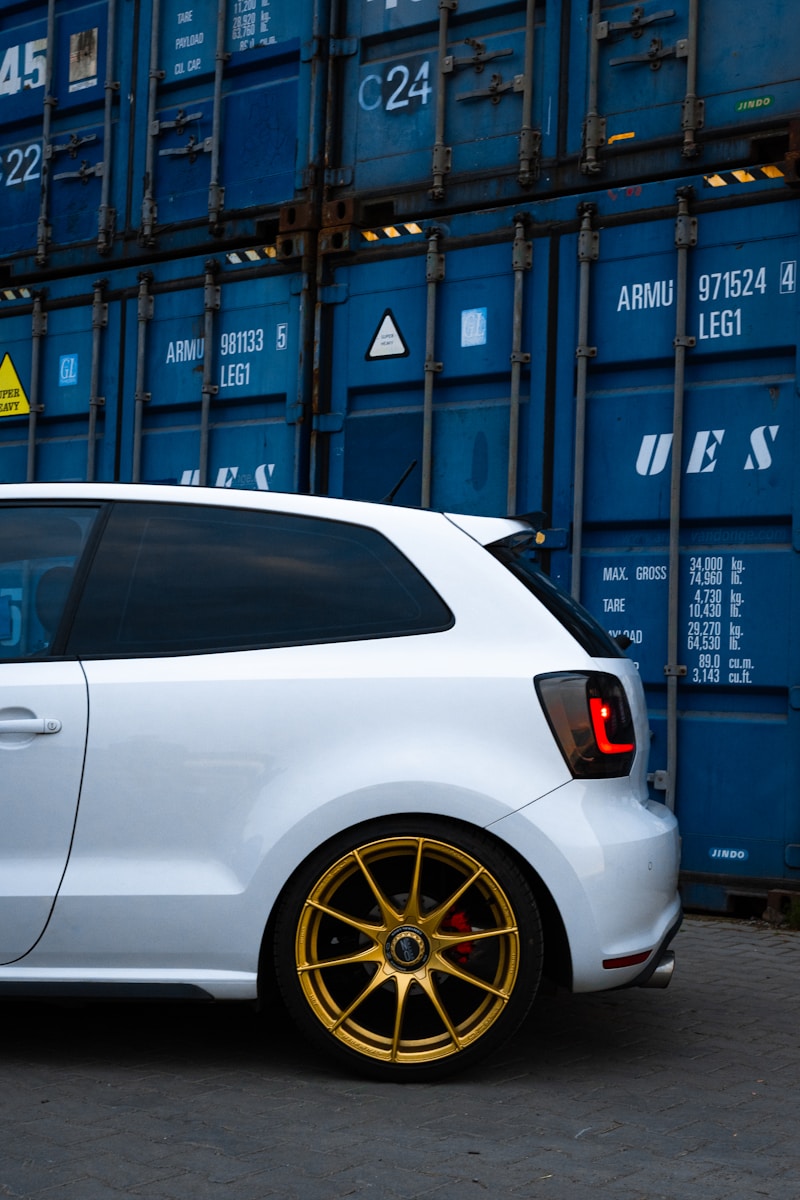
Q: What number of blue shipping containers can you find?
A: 4